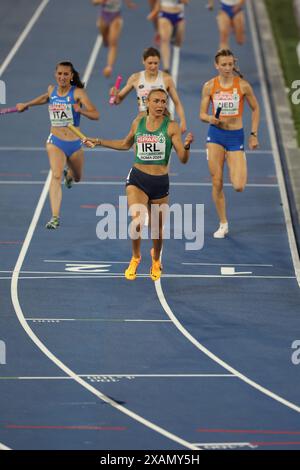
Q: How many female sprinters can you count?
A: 7